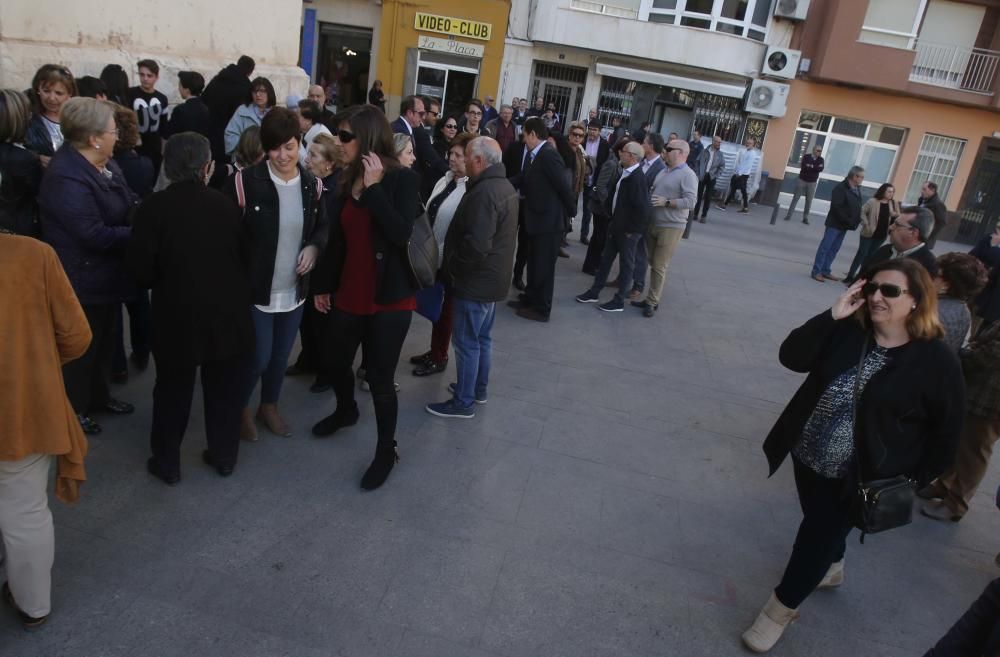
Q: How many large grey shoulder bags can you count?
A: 1